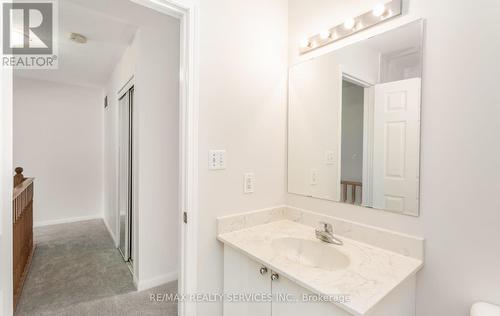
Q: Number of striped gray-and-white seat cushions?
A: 0